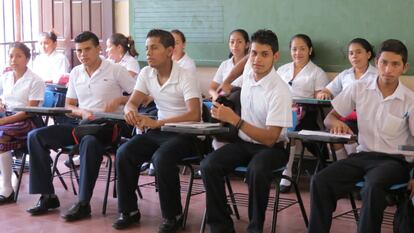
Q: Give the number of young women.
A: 7